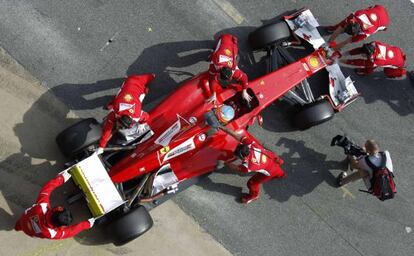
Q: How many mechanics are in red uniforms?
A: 6